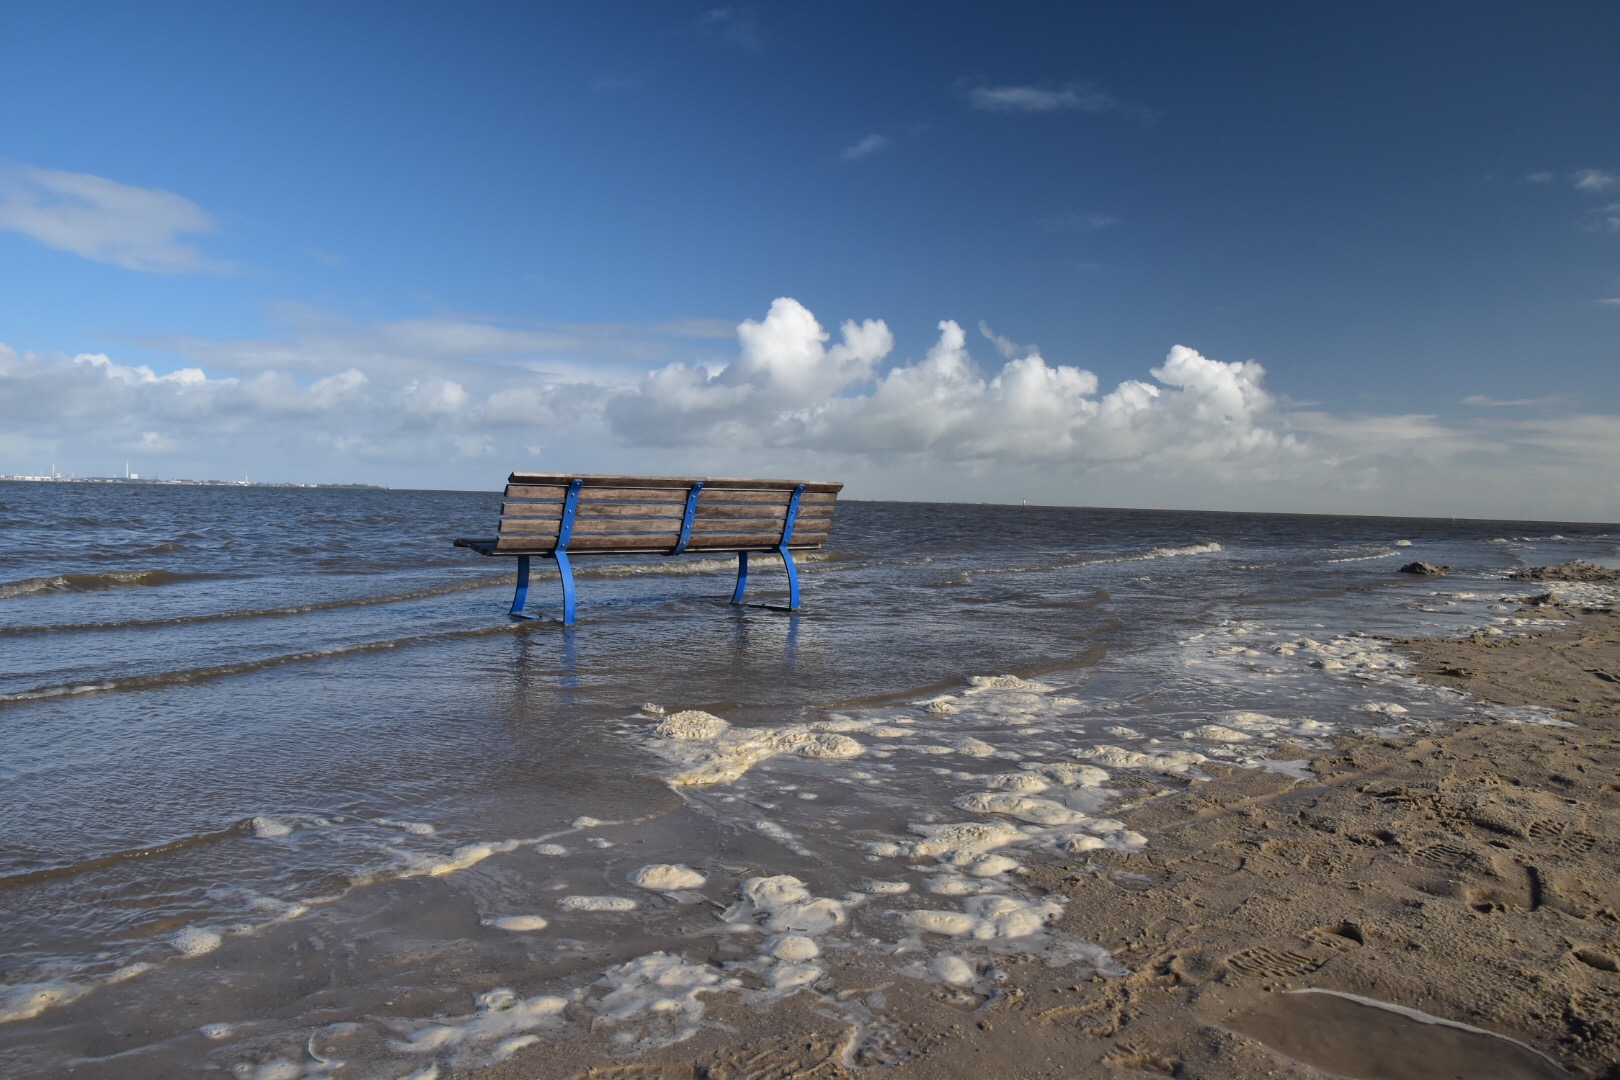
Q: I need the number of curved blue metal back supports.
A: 3